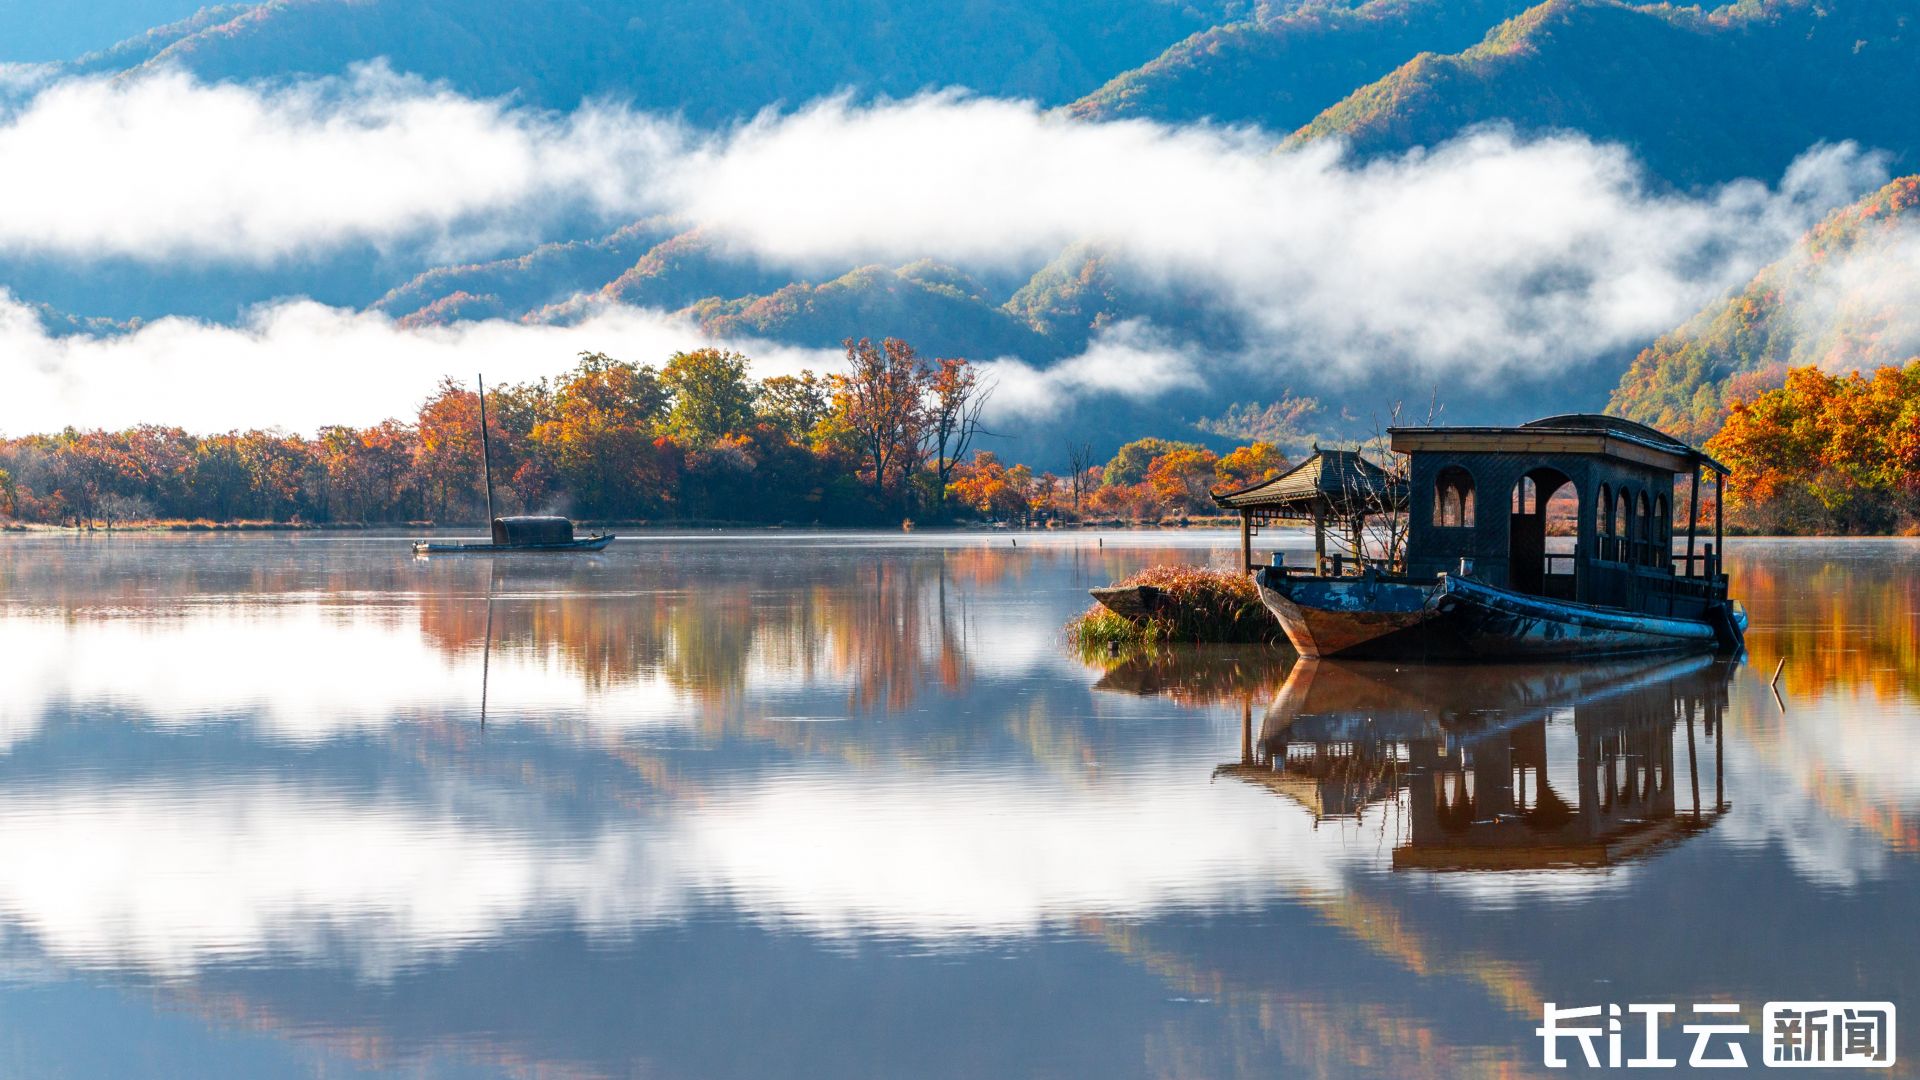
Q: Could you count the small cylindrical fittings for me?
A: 2